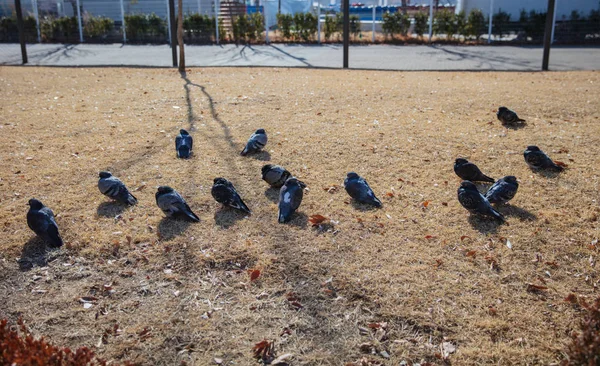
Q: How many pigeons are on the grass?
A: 14